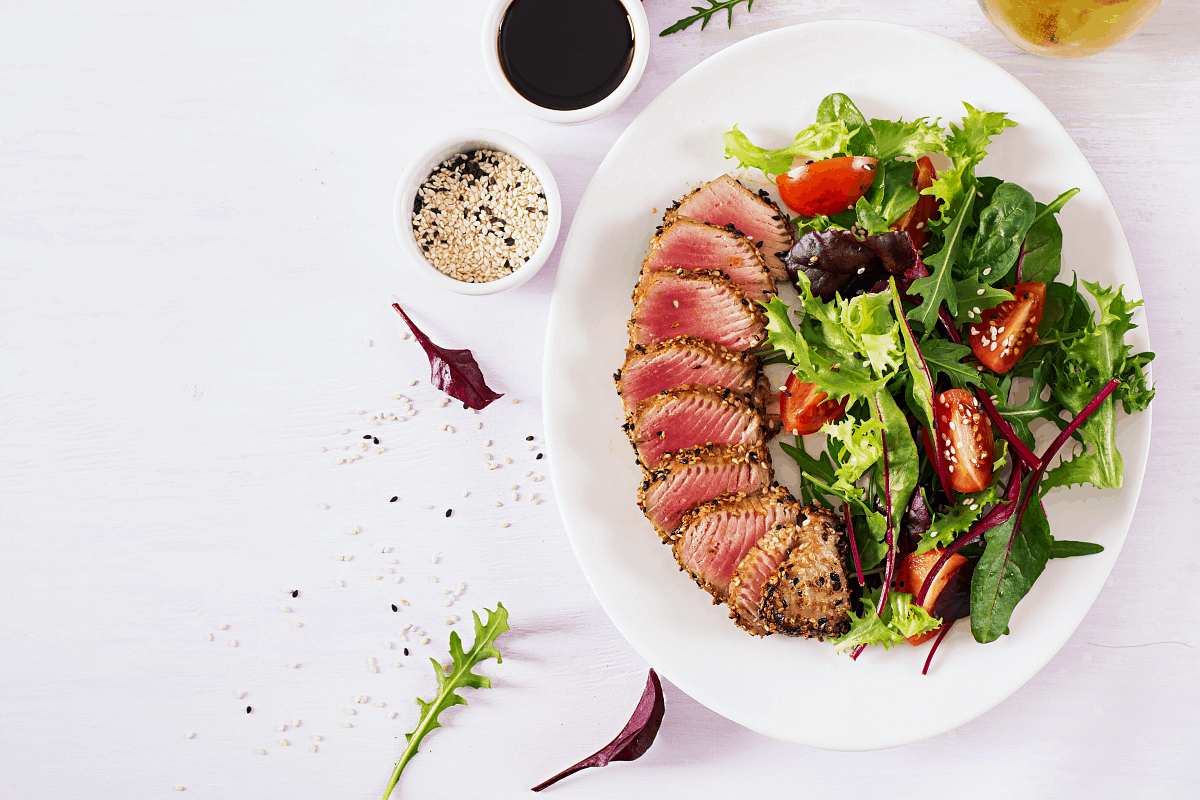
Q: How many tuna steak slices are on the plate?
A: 9